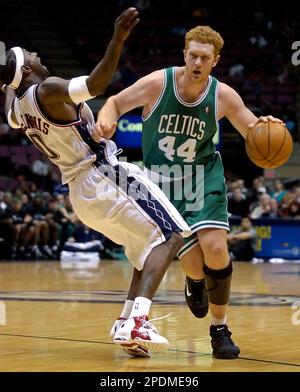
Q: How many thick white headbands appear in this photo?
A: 1